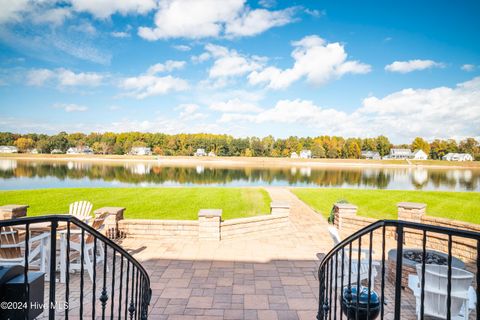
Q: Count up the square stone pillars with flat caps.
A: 6